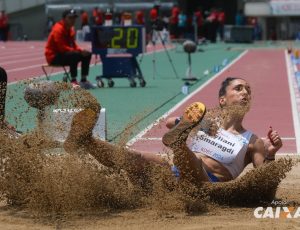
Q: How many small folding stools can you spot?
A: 1